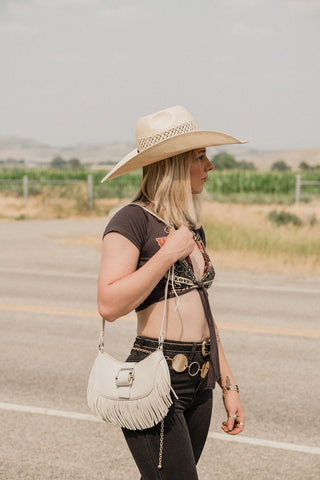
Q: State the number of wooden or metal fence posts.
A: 3